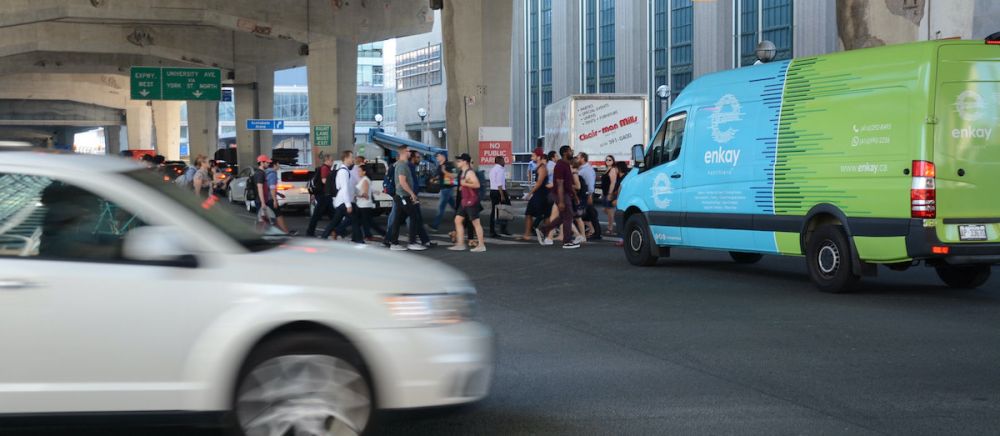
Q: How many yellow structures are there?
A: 0